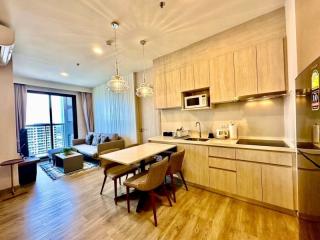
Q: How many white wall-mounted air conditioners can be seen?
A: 1